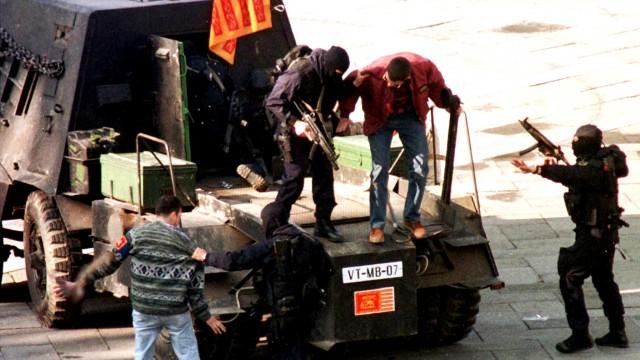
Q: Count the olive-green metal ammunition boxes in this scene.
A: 2